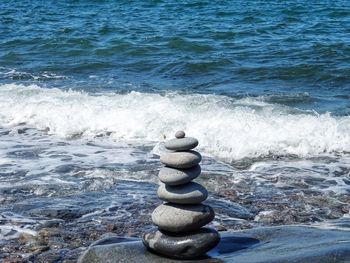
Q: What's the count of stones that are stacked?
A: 7